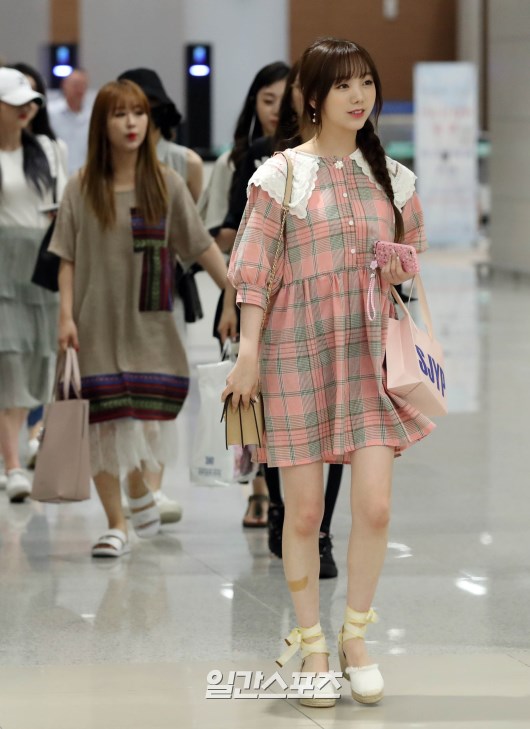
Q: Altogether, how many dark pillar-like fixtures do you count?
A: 2